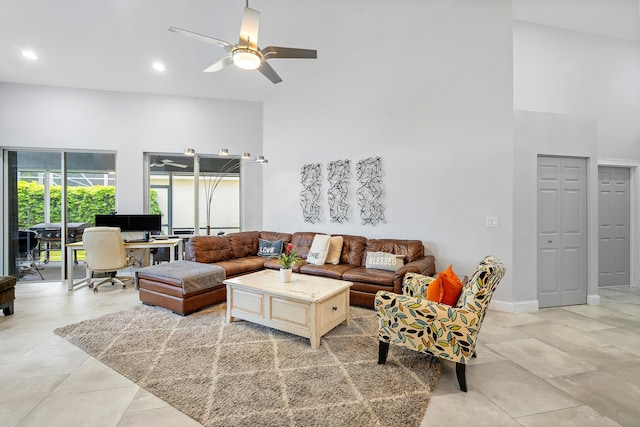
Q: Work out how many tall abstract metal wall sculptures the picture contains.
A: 3